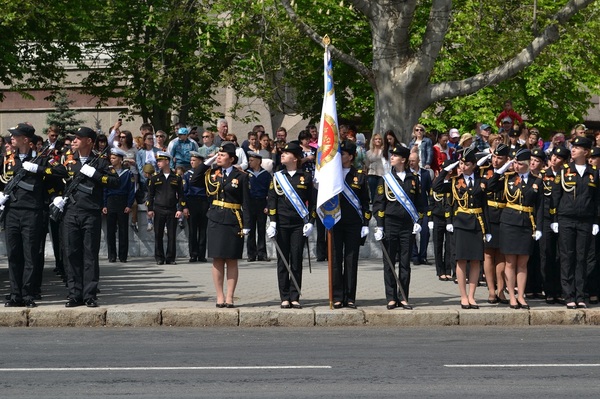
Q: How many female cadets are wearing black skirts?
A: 4